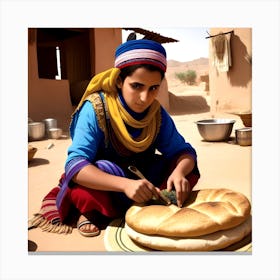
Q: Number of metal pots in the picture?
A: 5